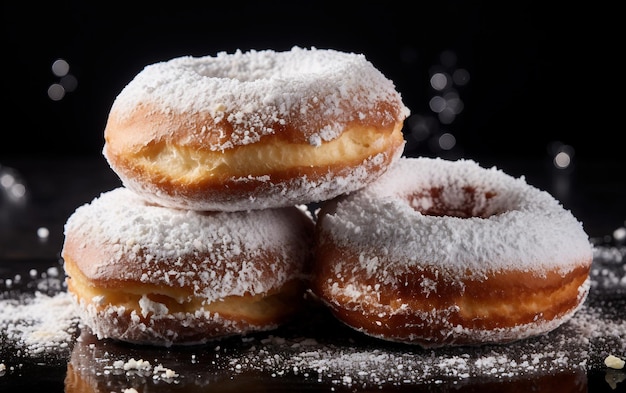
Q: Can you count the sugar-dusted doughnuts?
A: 3